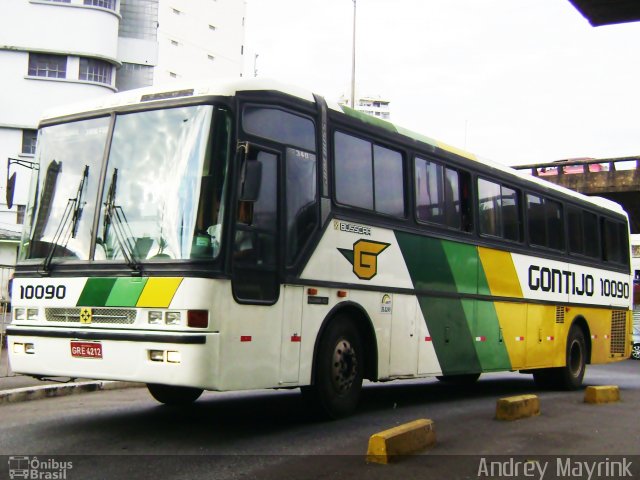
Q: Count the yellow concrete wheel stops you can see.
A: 3